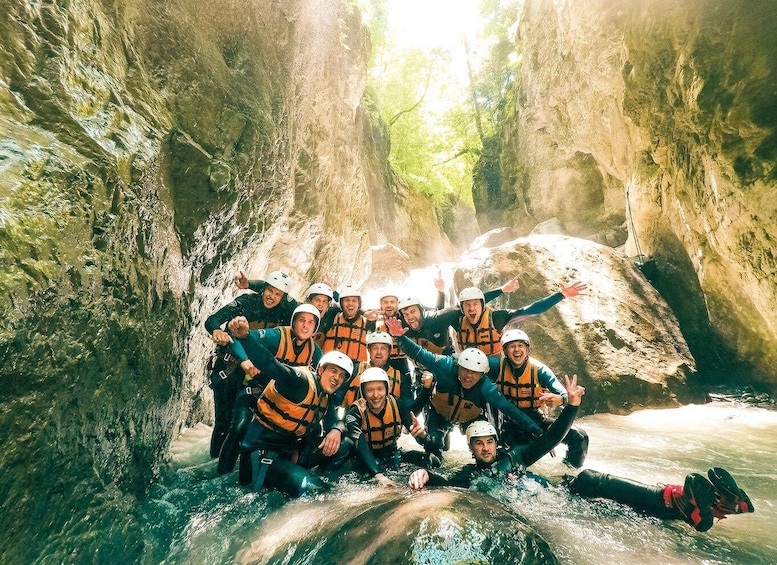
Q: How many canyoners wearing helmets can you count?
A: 13